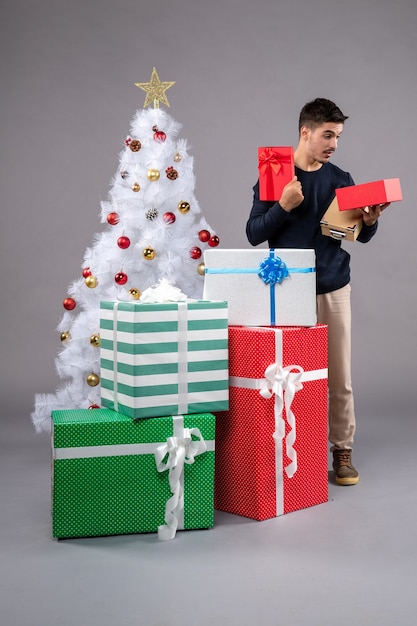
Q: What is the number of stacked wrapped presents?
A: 4